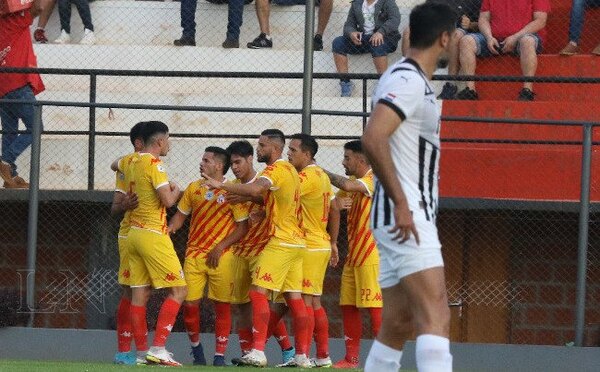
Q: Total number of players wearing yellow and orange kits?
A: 7